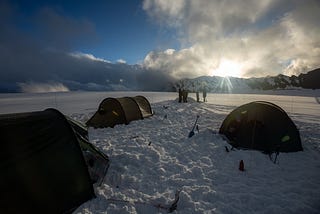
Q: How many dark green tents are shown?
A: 3